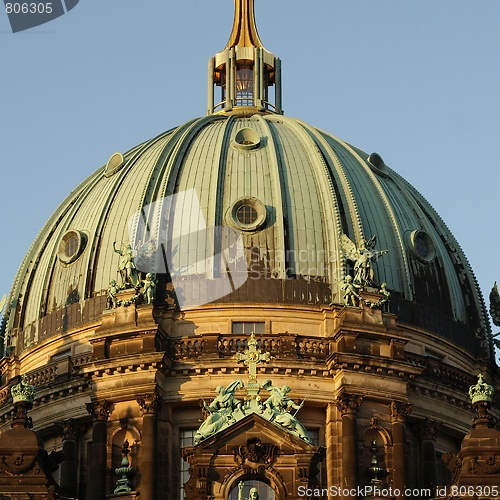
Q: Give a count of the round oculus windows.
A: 6